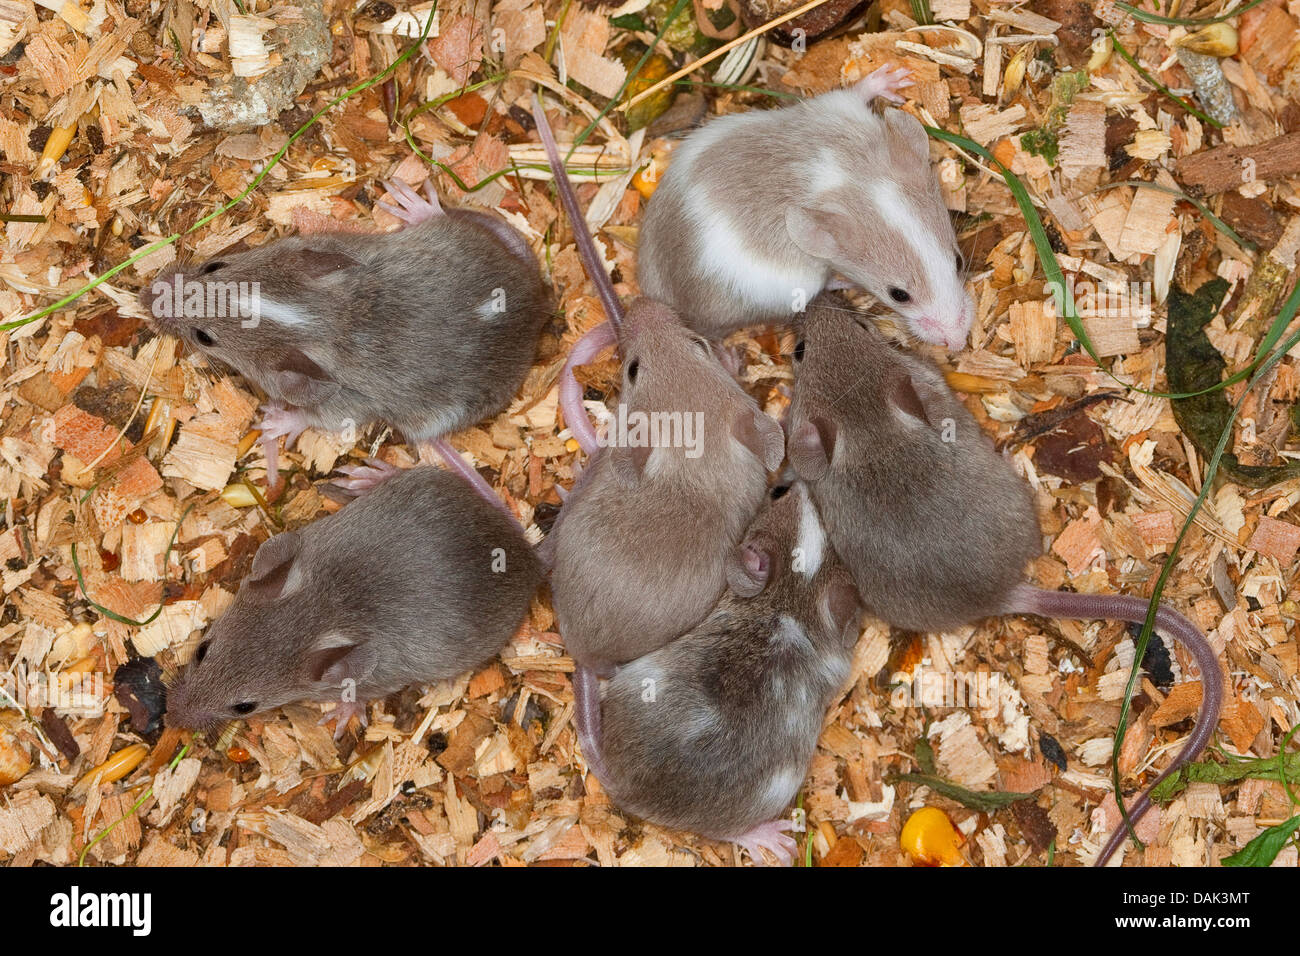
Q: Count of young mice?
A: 6